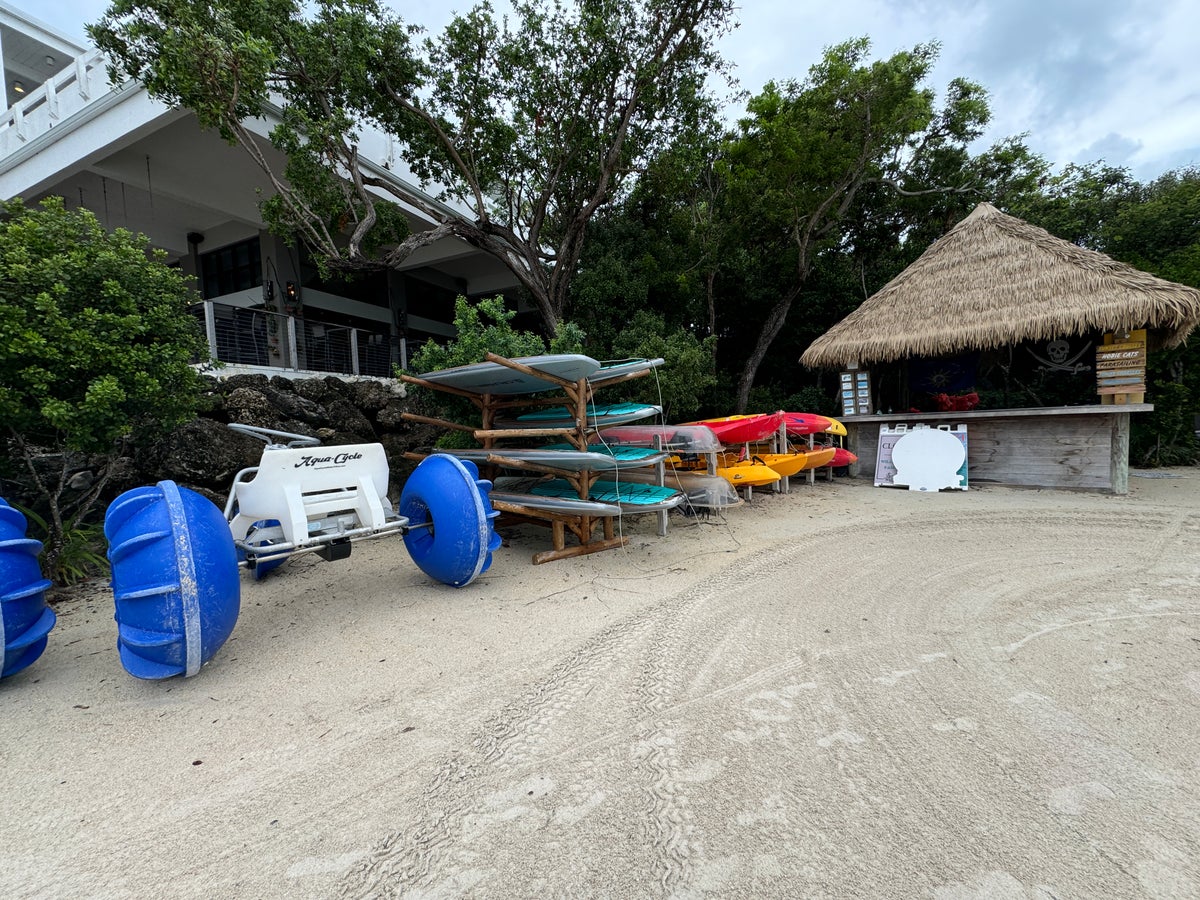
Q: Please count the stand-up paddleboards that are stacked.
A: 7